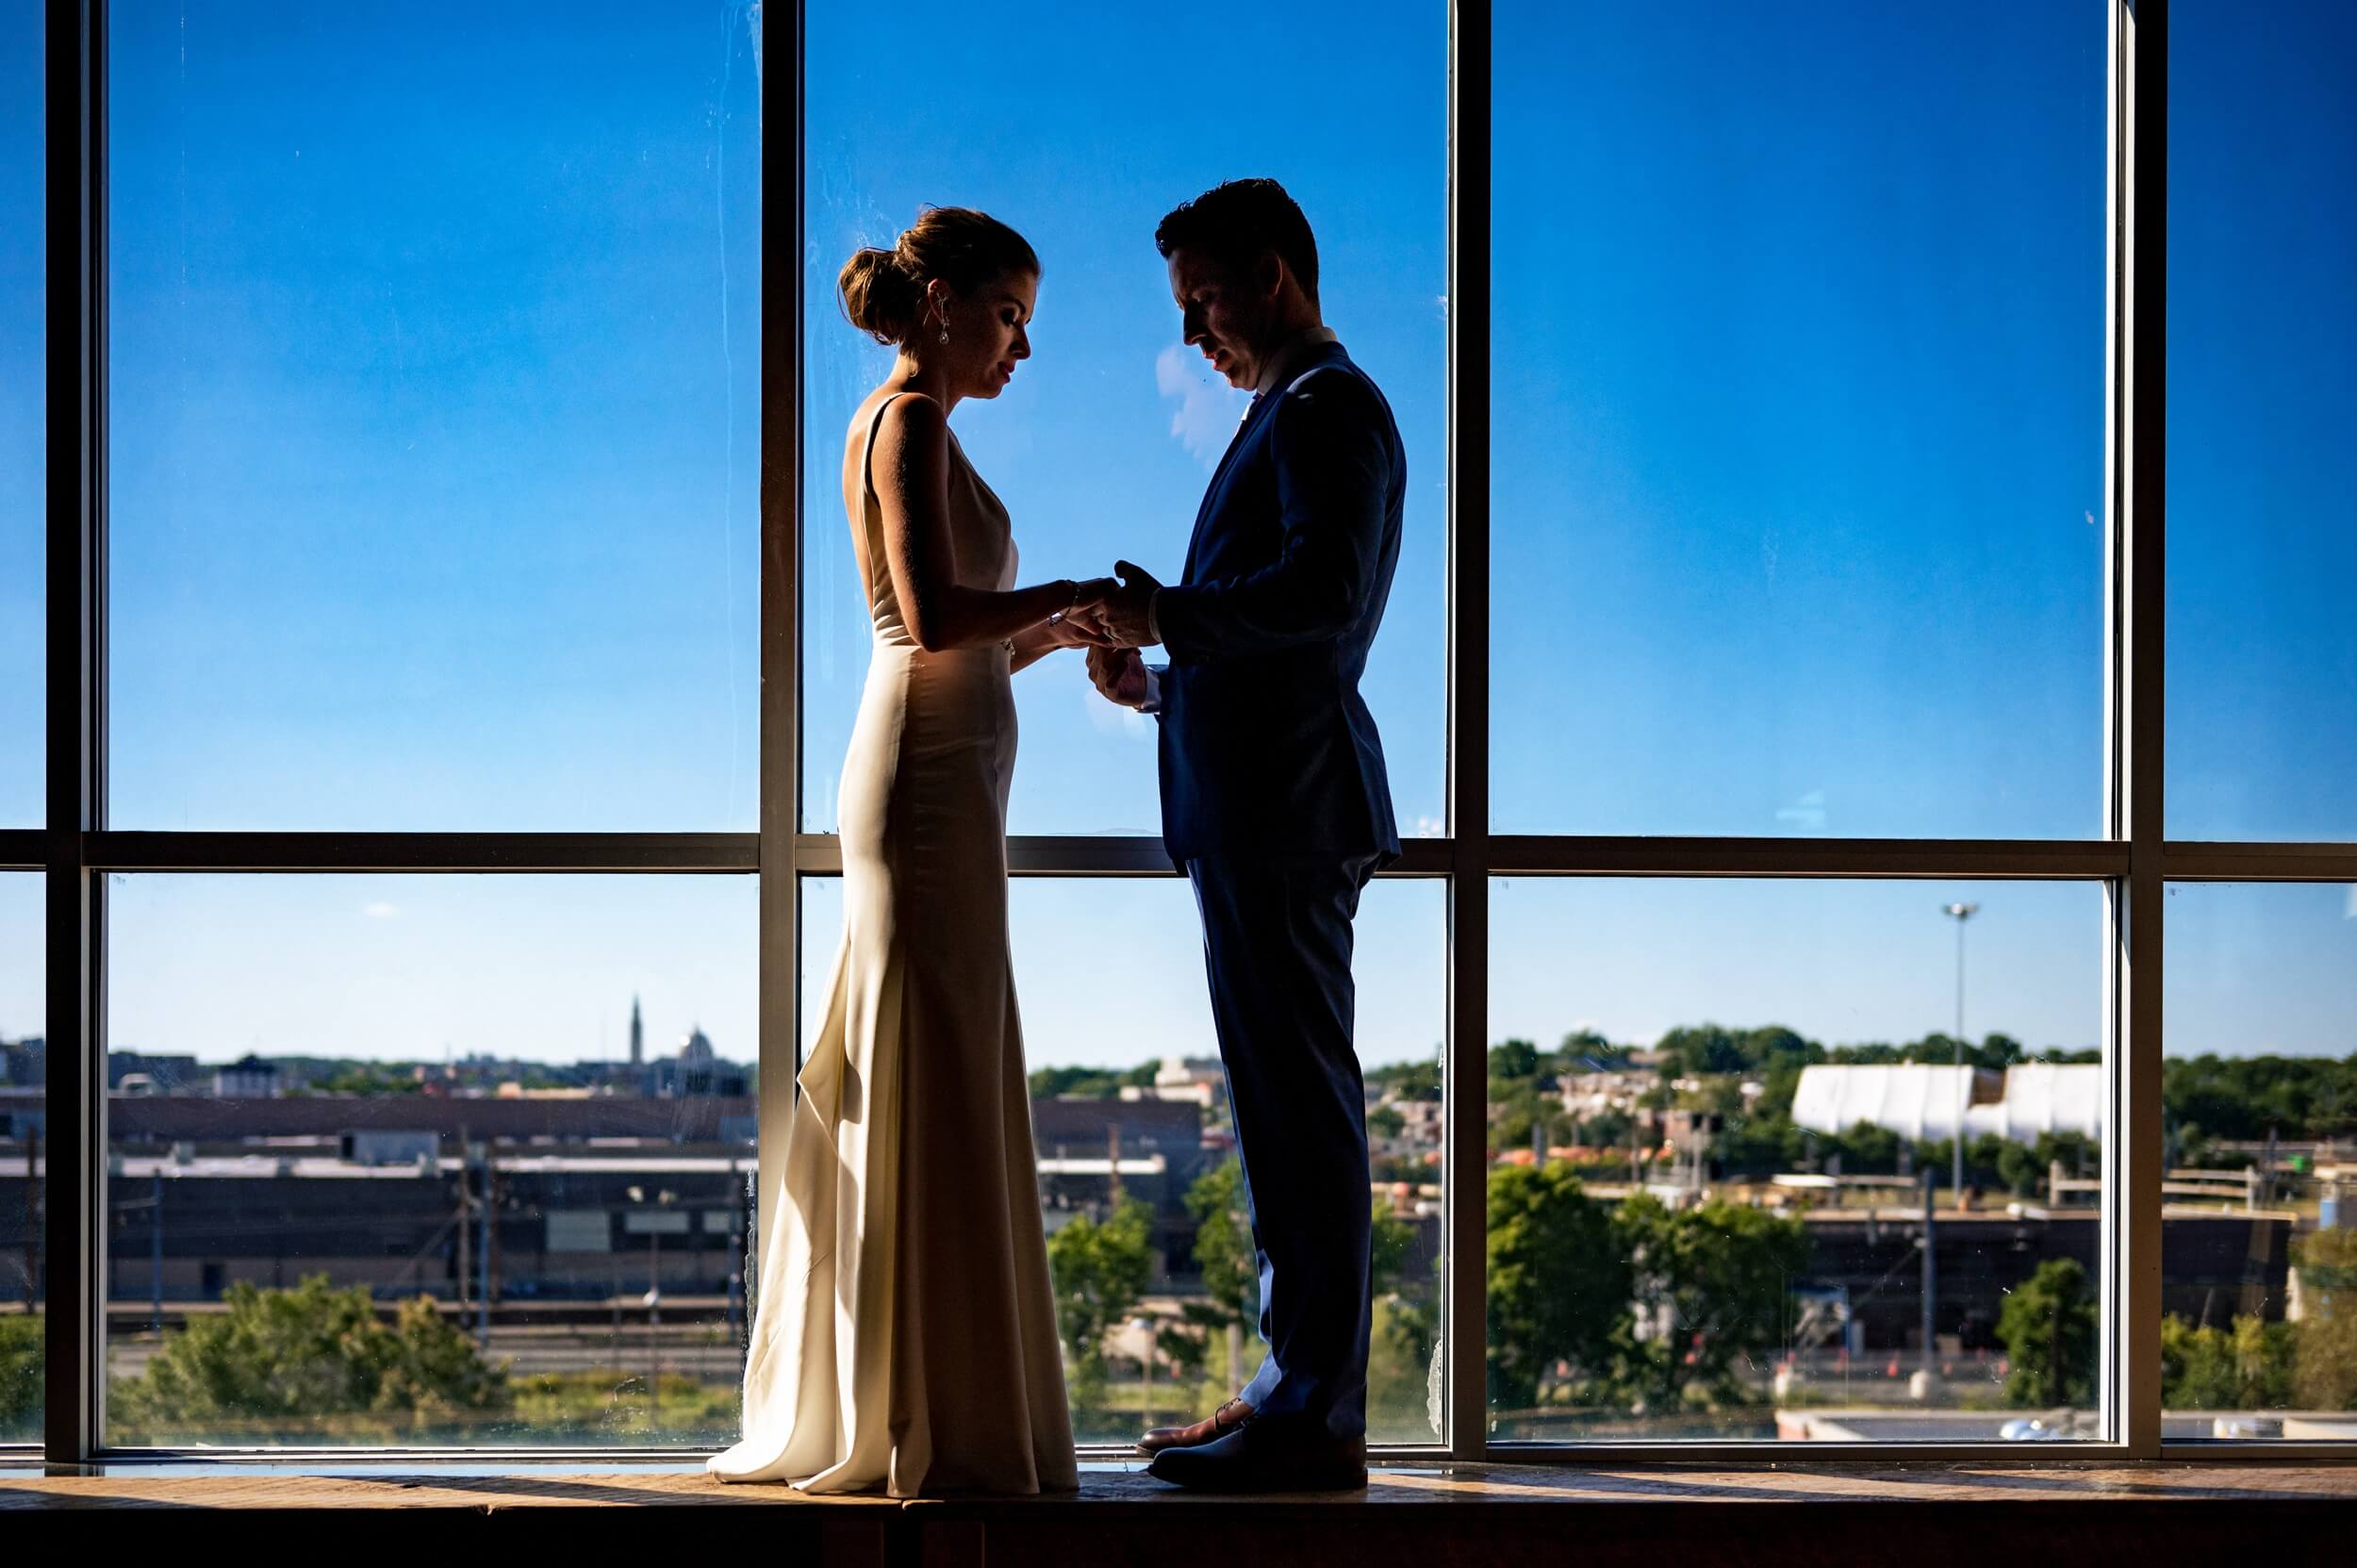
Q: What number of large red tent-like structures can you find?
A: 0